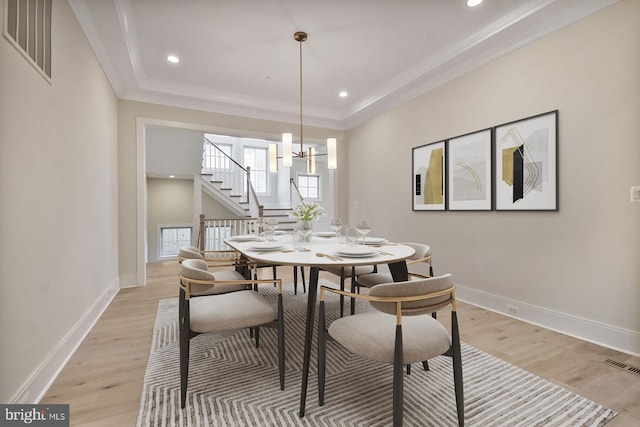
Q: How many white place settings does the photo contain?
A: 6